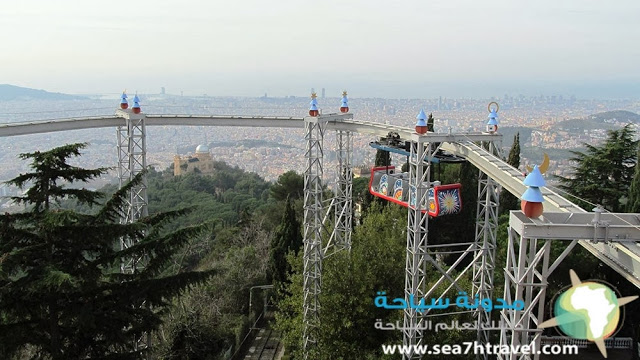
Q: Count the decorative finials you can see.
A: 7